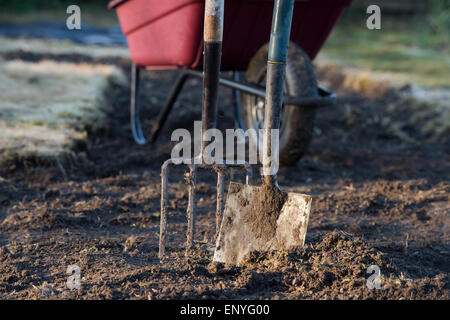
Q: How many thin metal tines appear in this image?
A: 4